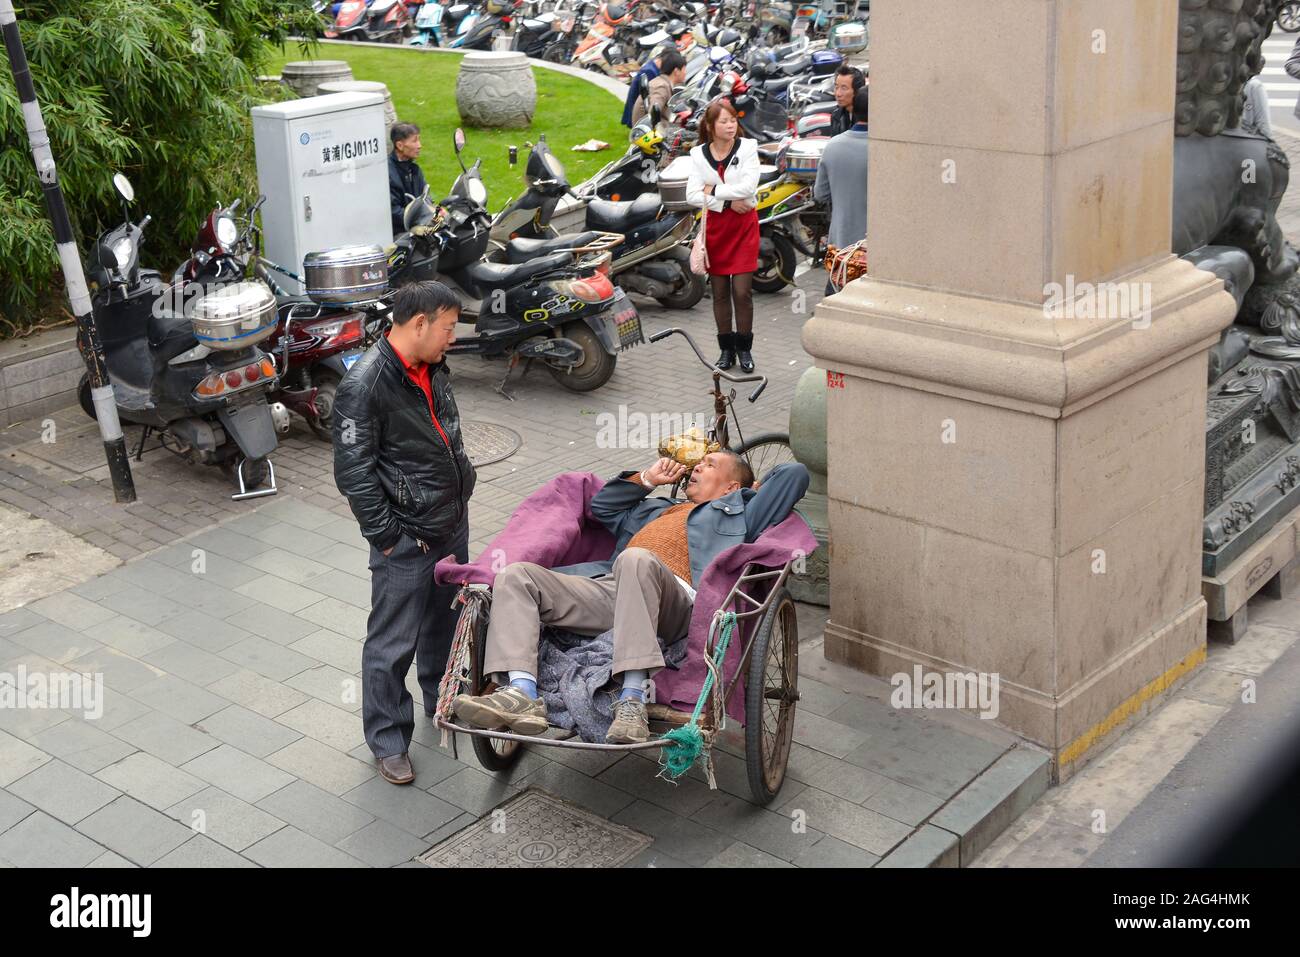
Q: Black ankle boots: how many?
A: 2